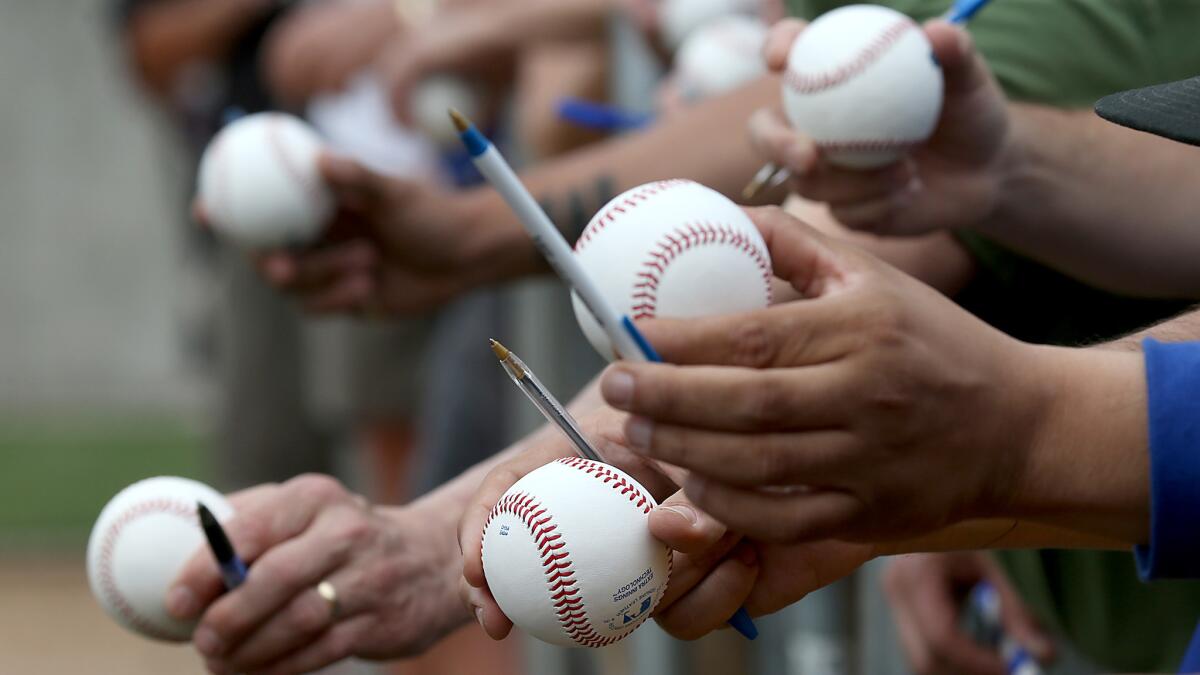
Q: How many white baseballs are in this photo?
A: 8